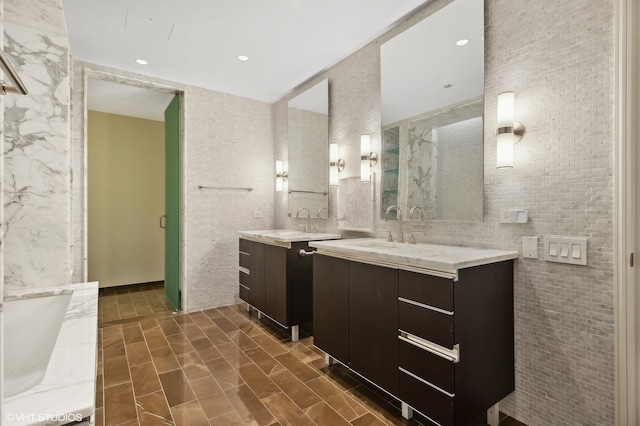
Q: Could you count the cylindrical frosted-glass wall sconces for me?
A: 4